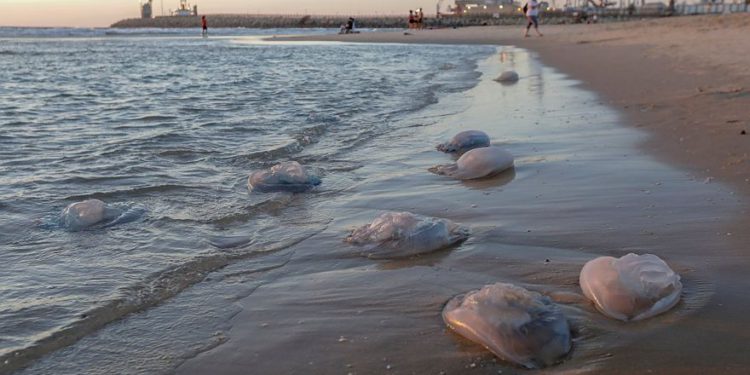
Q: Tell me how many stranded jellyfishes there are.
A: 8